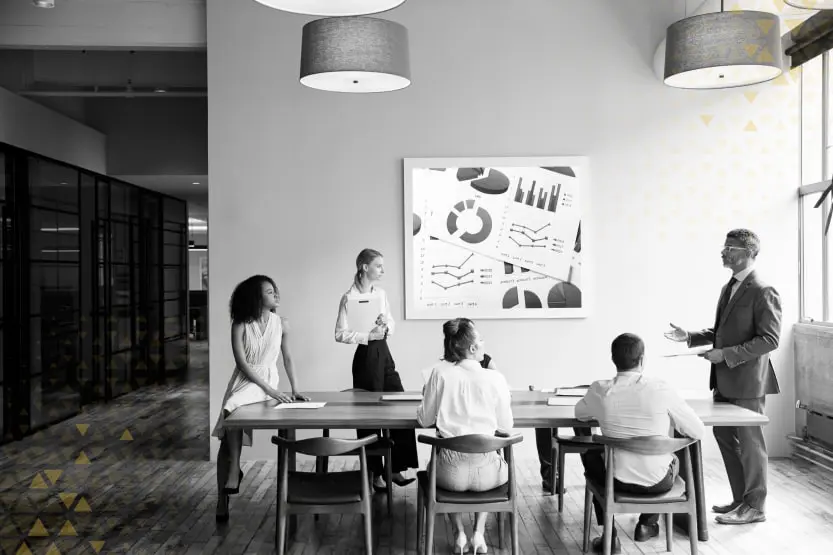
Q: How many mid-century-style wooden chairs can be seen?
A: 5